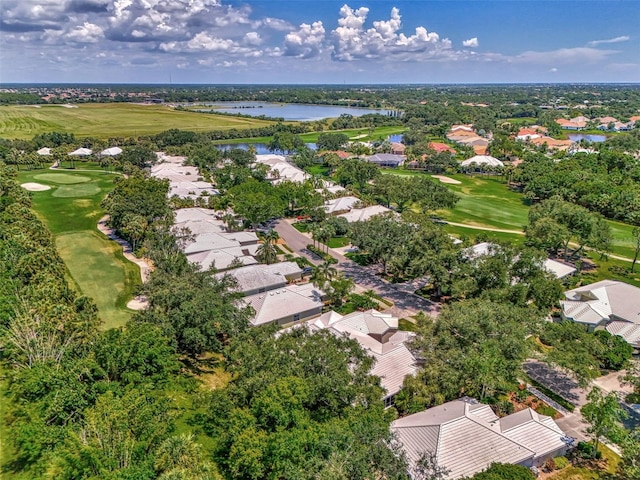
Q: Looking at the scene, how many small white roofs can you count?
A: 3